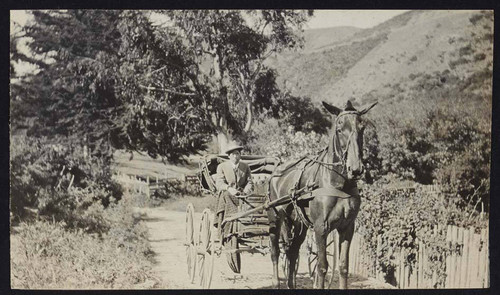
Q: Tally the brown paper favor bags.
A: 0